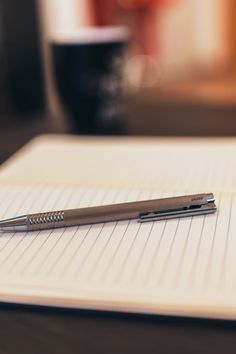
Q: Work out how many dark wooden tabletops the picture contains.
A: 1